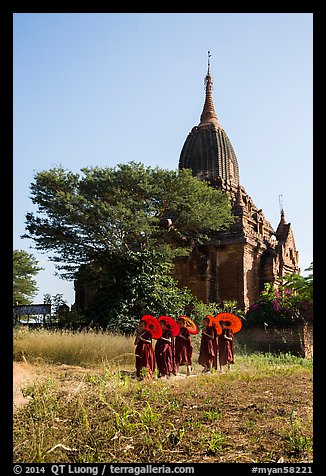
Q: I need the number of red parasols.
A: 5